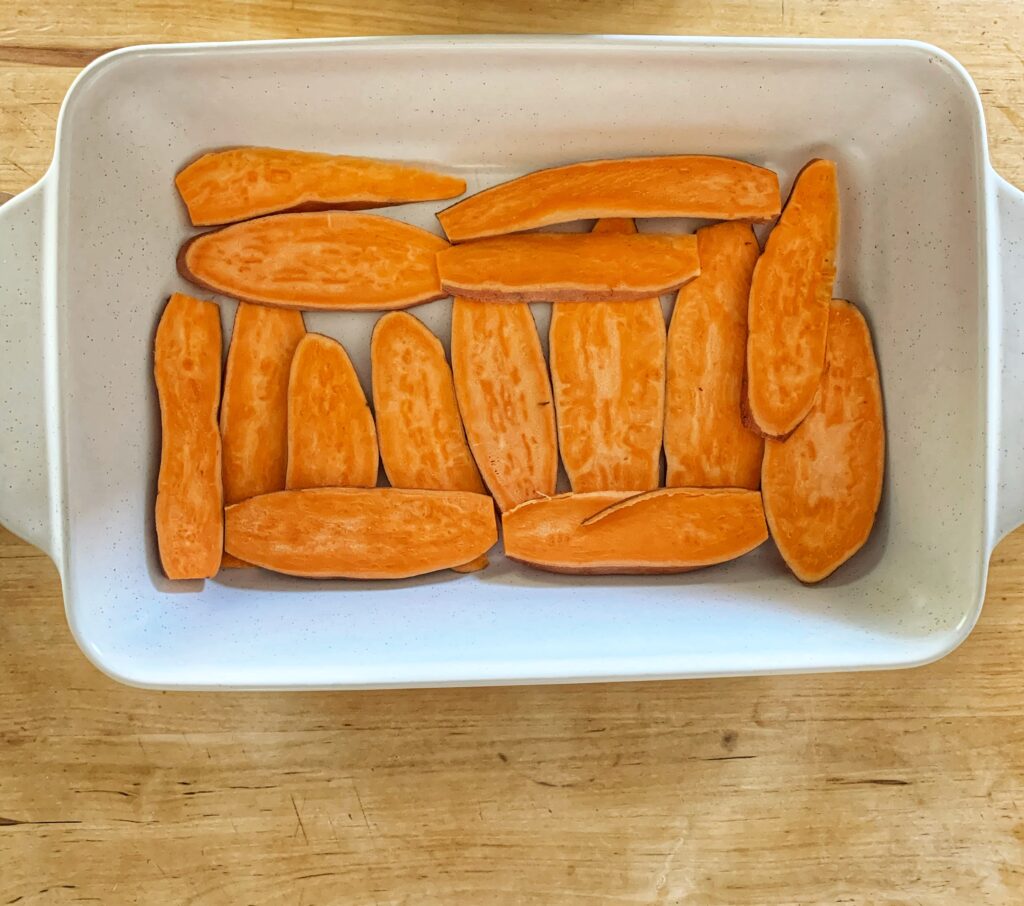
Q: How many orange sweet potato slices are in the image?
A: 15